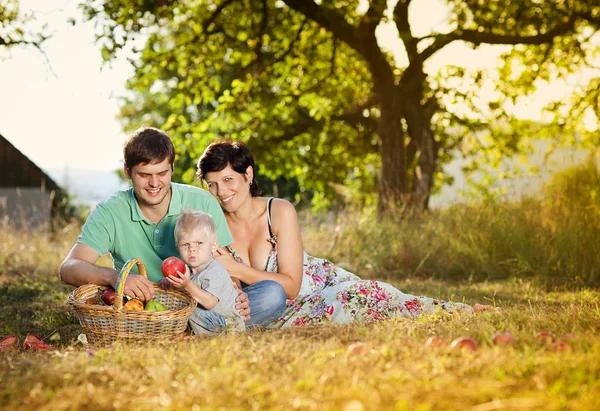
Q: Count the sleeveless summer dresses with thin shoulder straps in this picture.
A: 1